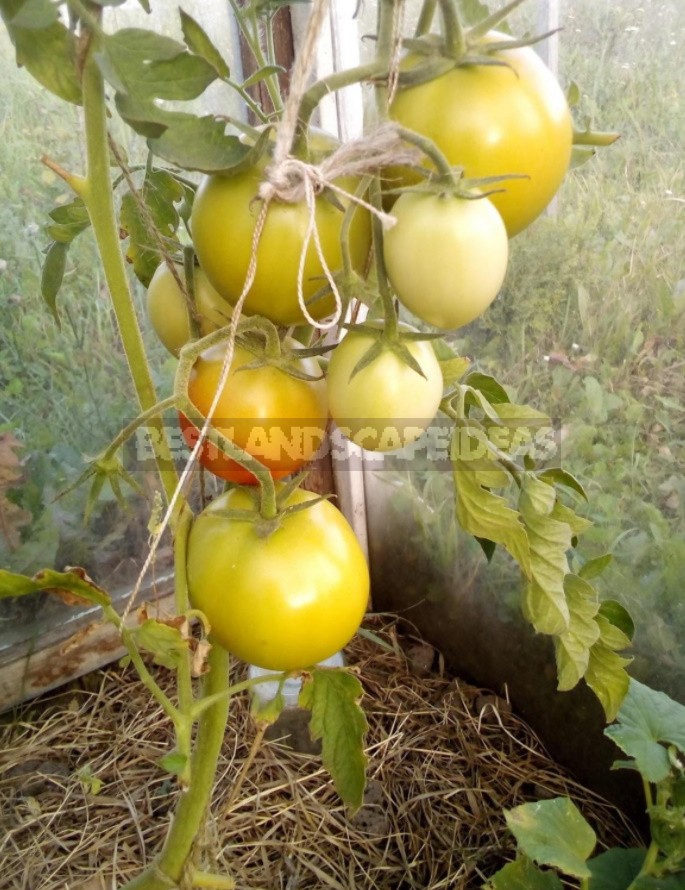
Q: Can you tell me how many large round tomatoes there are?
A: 4